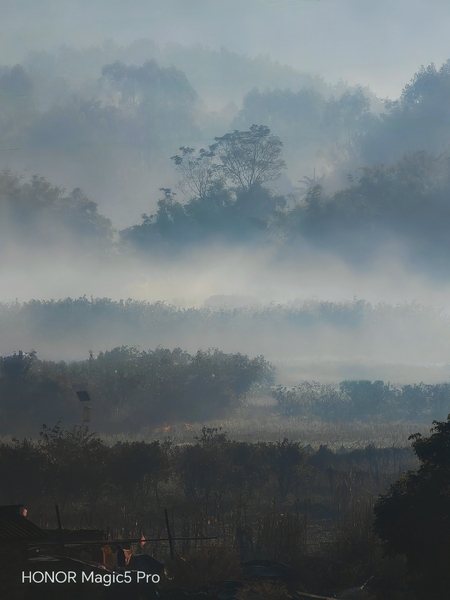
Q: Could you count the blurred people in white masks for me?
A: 0